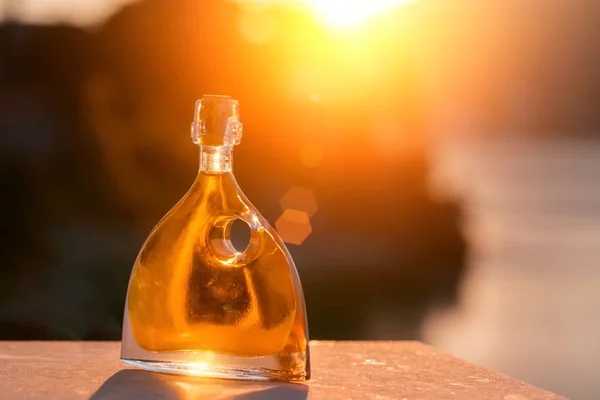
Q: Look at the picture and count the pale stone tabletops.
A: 1